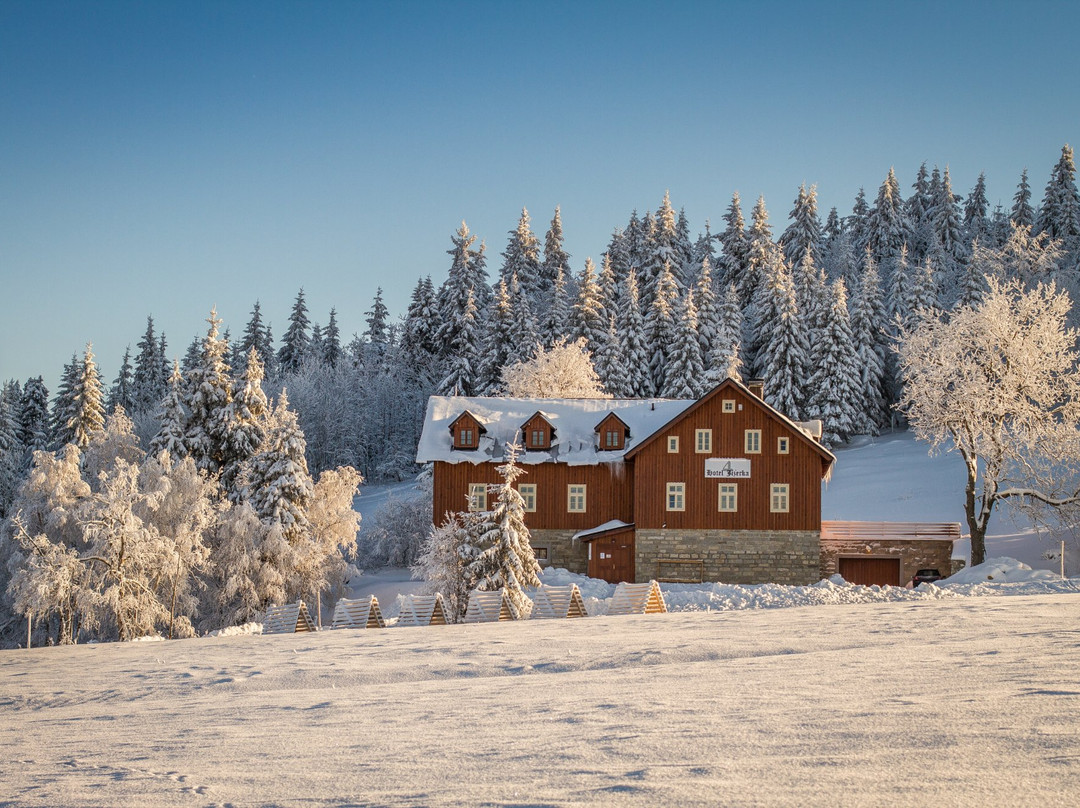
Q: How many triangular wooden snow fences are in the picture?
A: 6